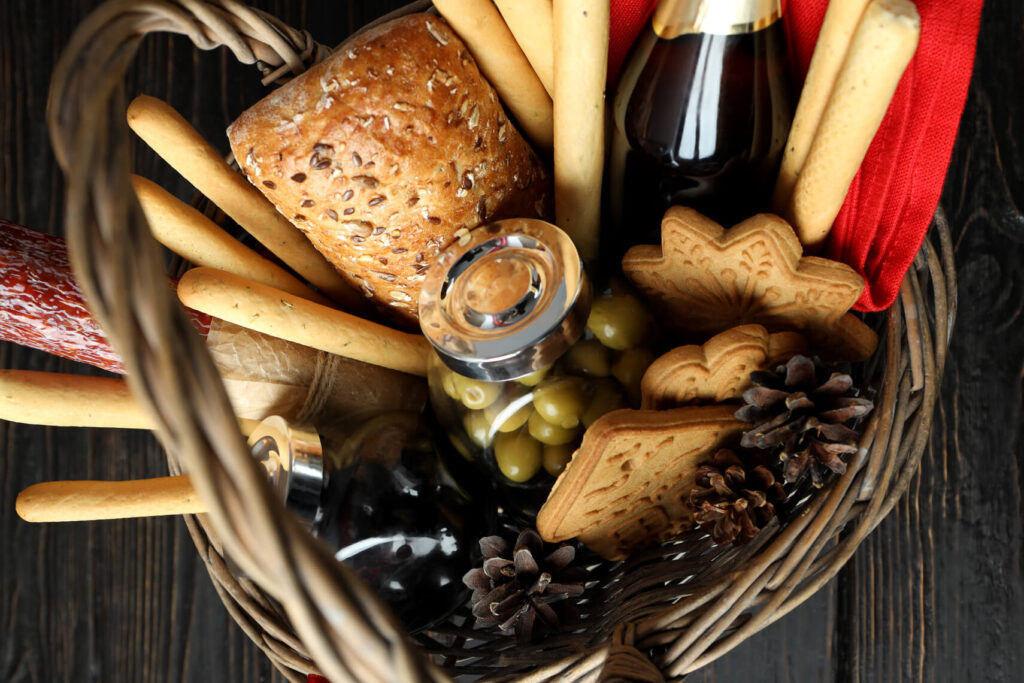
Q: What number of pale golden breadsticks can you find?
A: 10